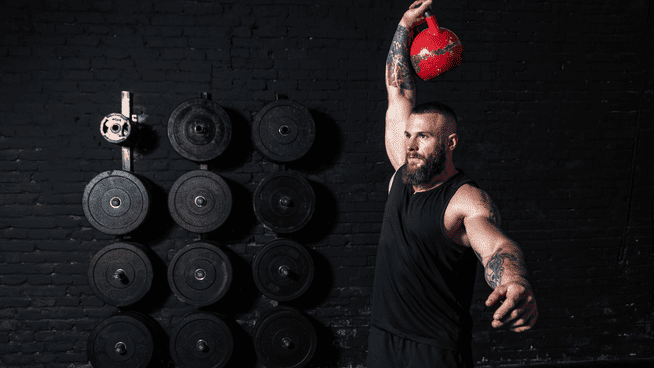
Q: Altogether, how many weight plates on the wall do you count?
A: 12